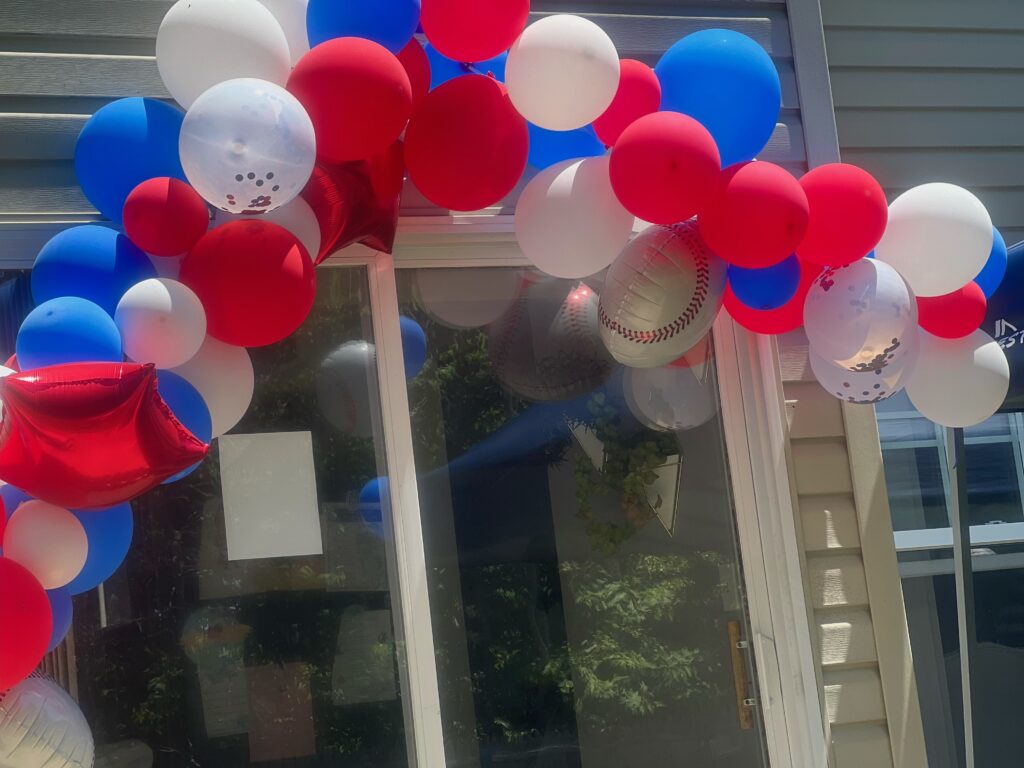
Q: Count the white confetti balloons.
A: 3